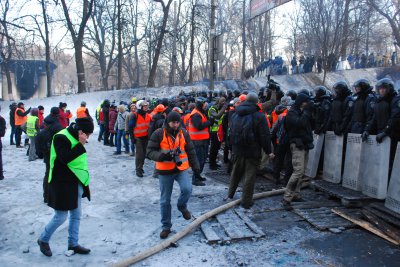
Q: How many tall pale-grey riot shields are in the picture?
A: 5